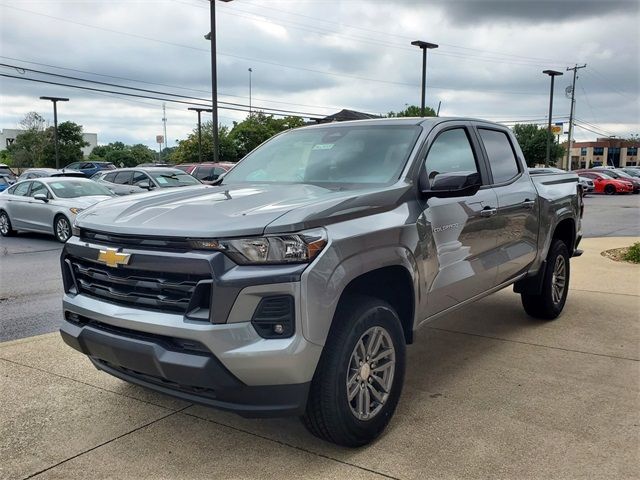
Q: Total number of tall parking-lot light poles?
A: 5